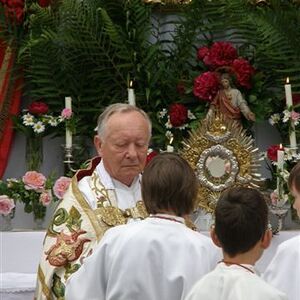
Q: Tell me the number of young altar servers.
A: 3